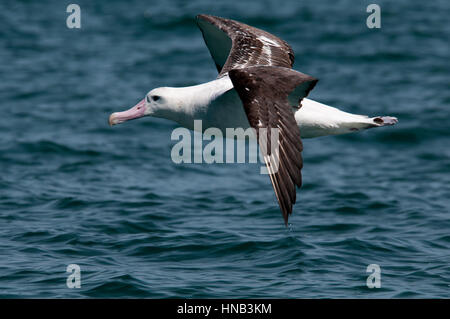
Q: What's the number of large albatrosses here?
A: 1